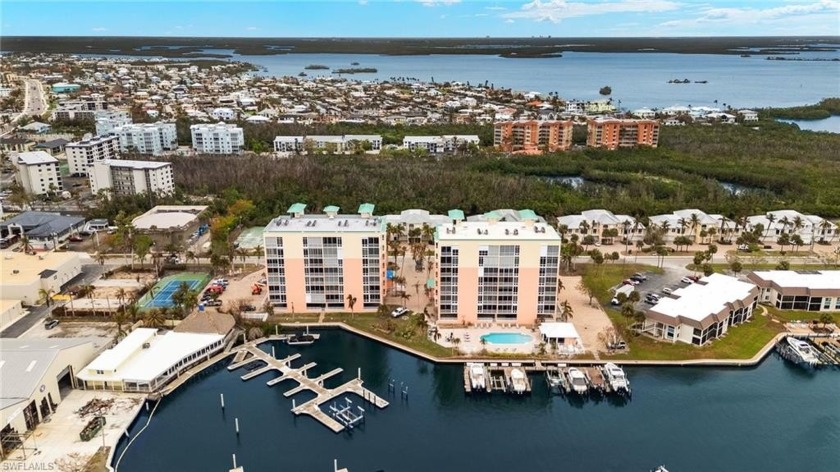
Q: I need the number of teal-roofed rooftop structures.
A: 6